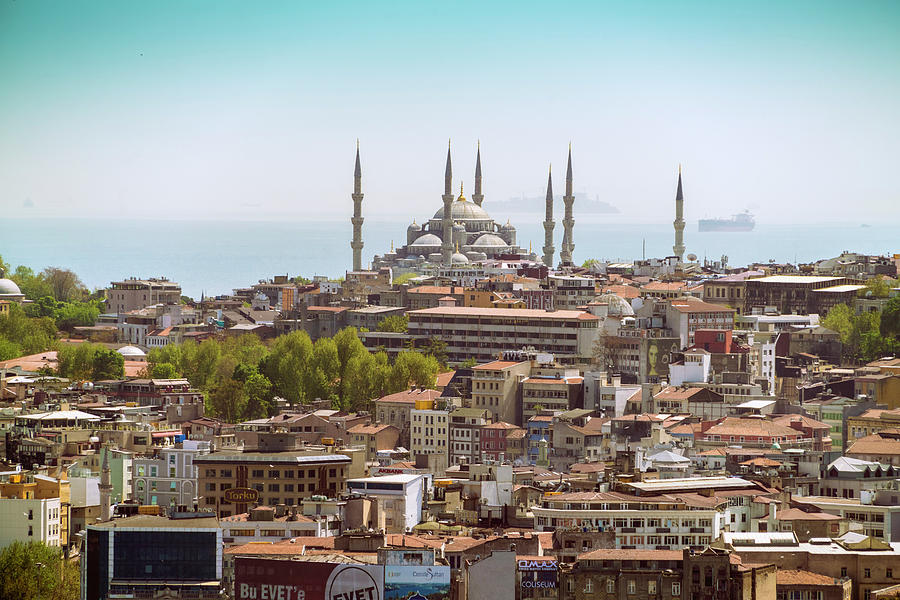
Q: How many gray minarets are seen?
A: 6